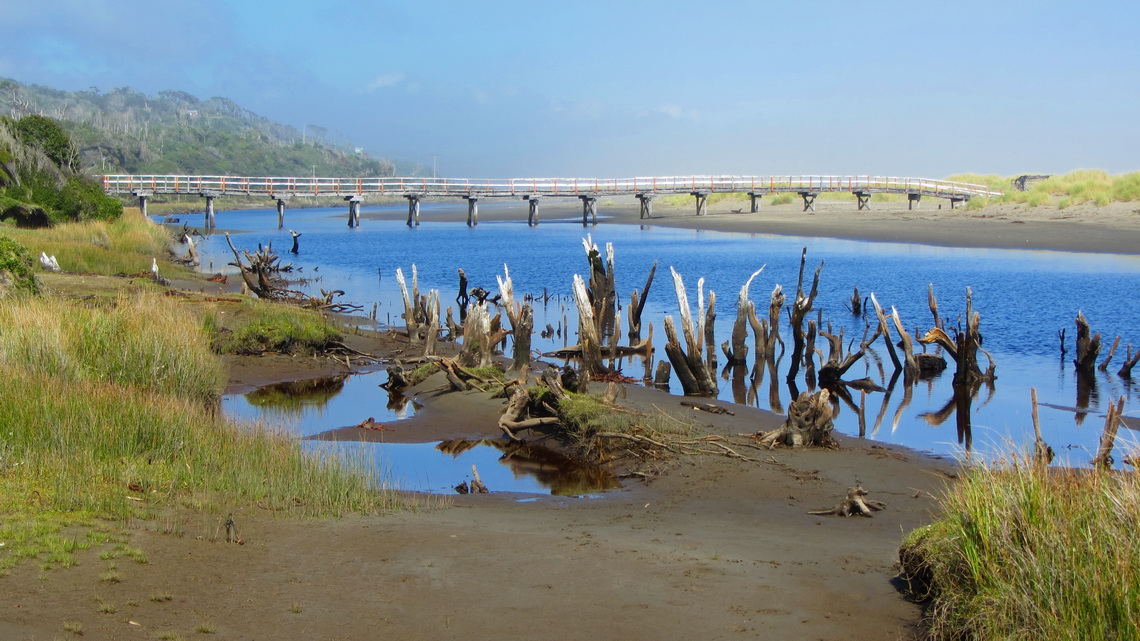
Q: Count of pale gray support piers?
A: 15